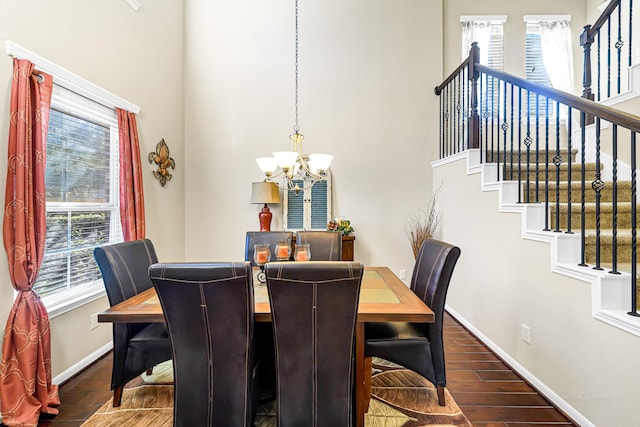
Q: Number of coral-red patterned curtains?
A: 2